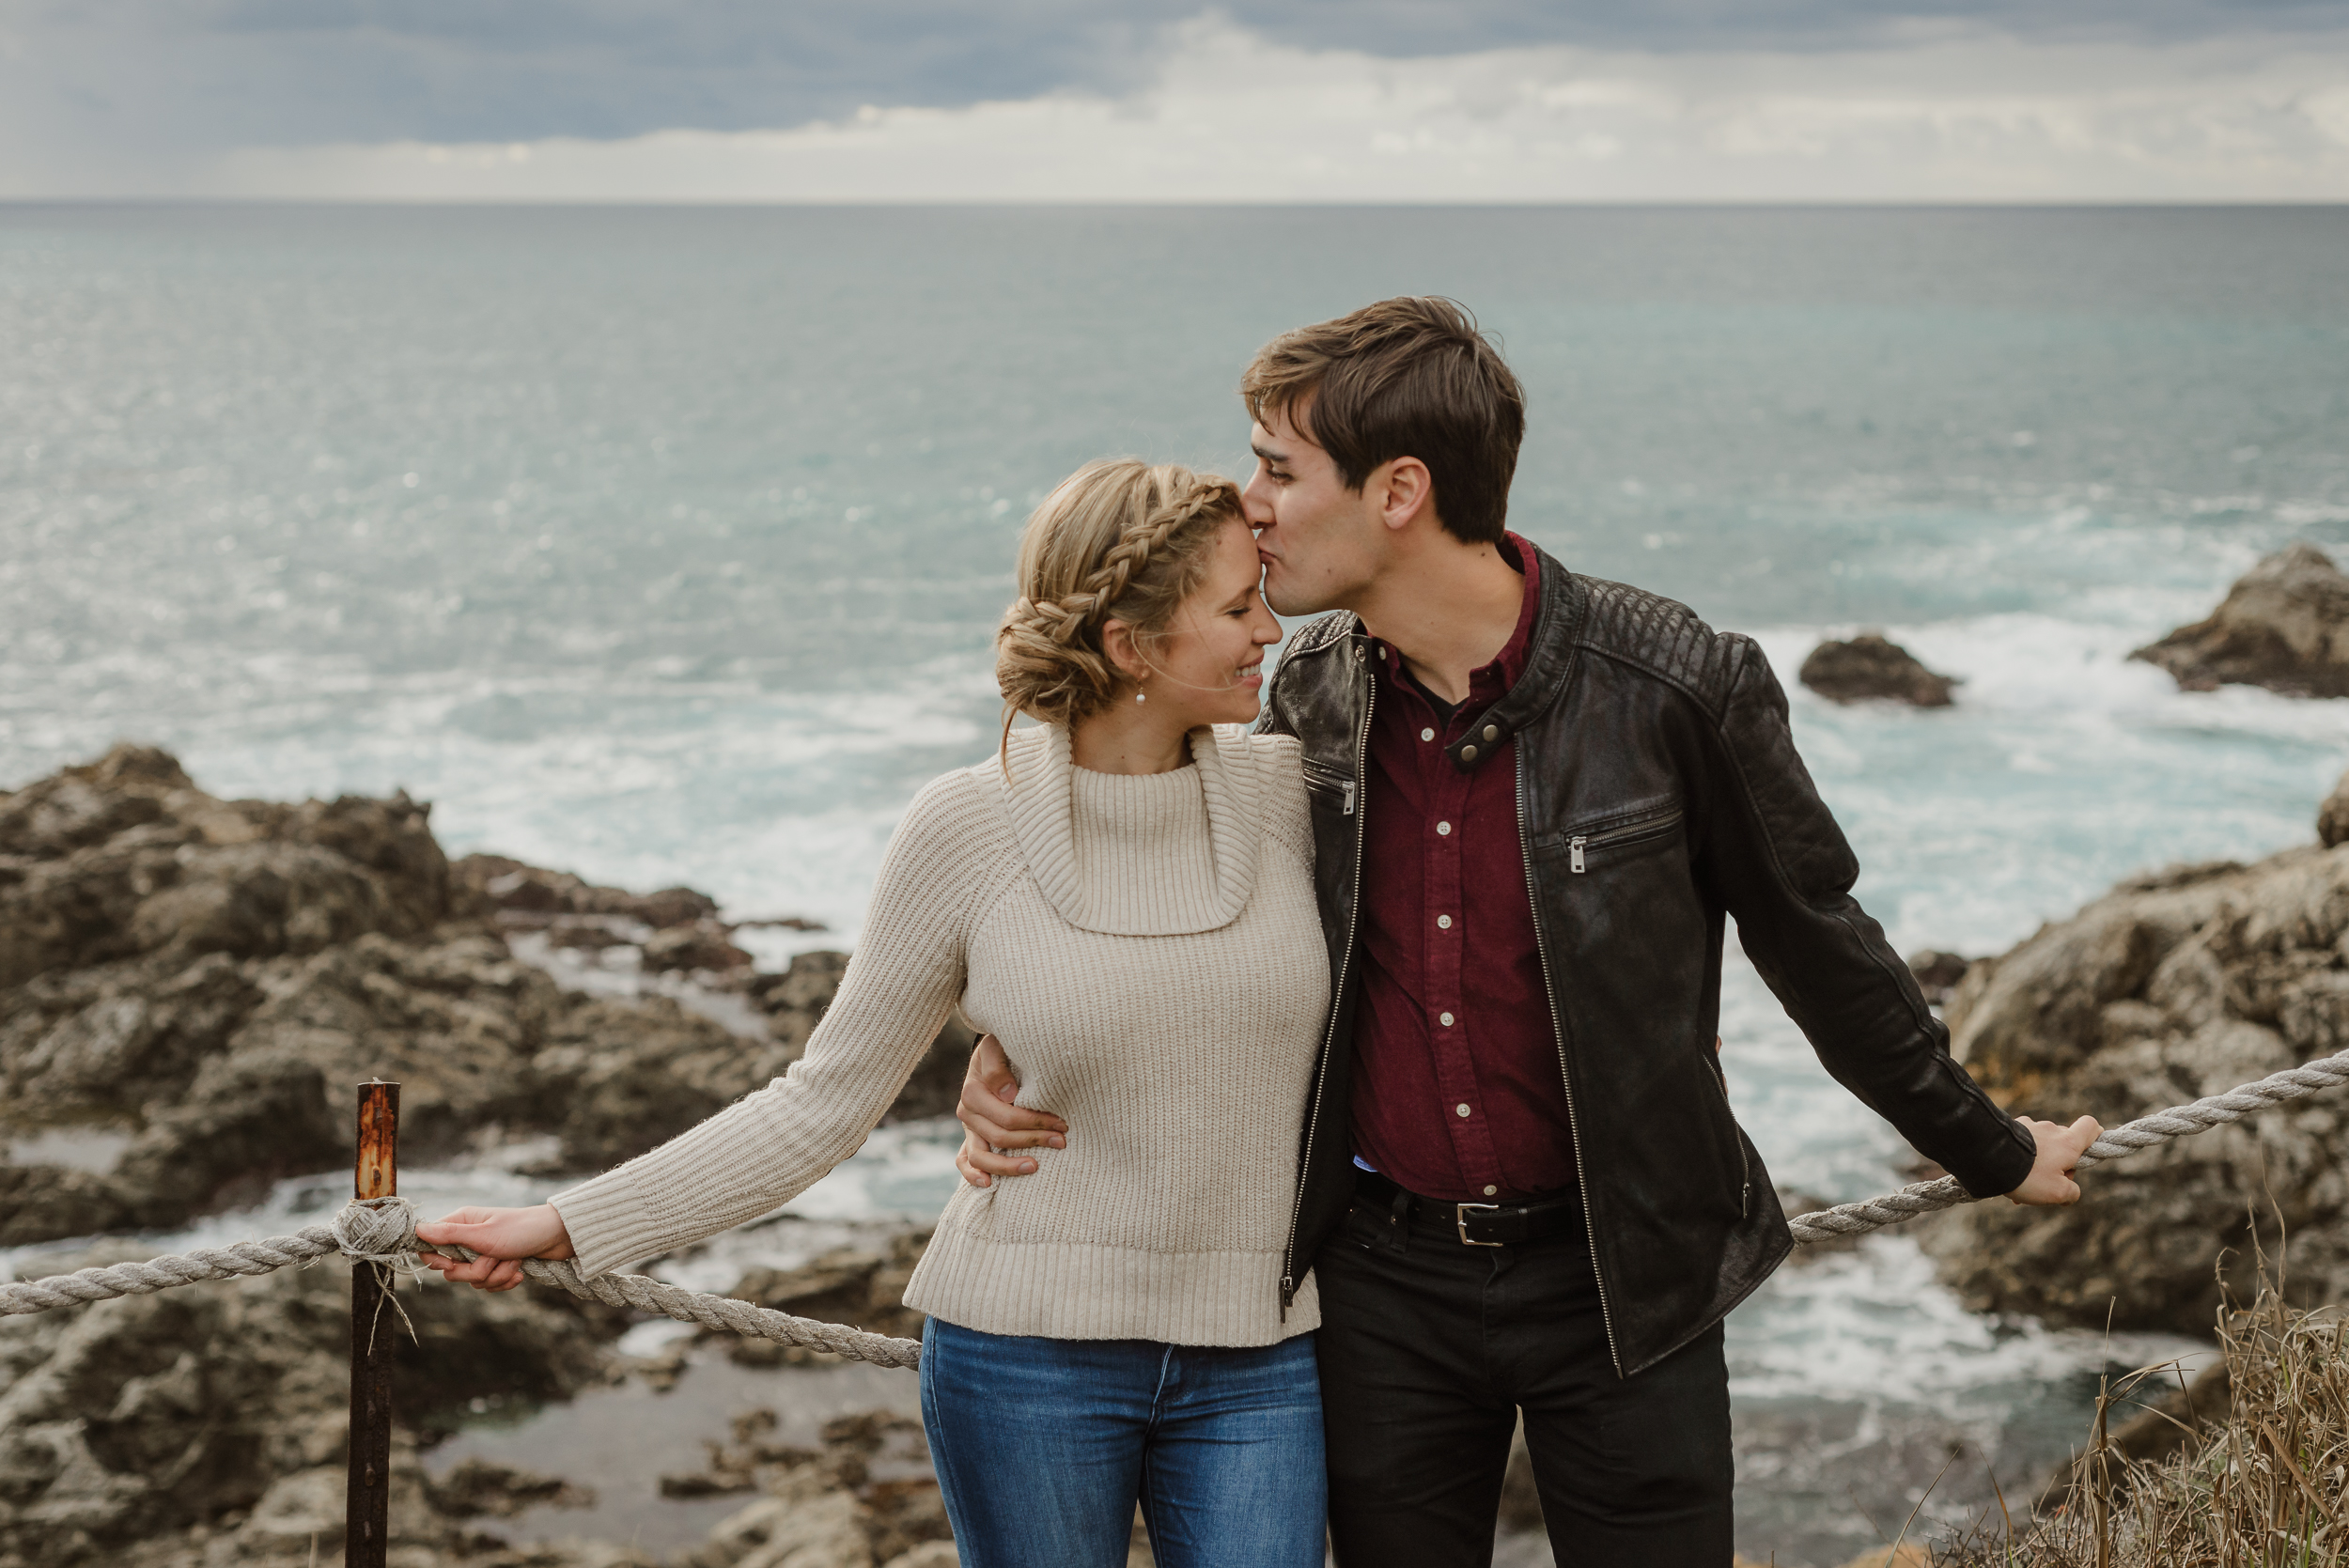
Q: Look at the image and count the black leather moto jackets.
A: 1